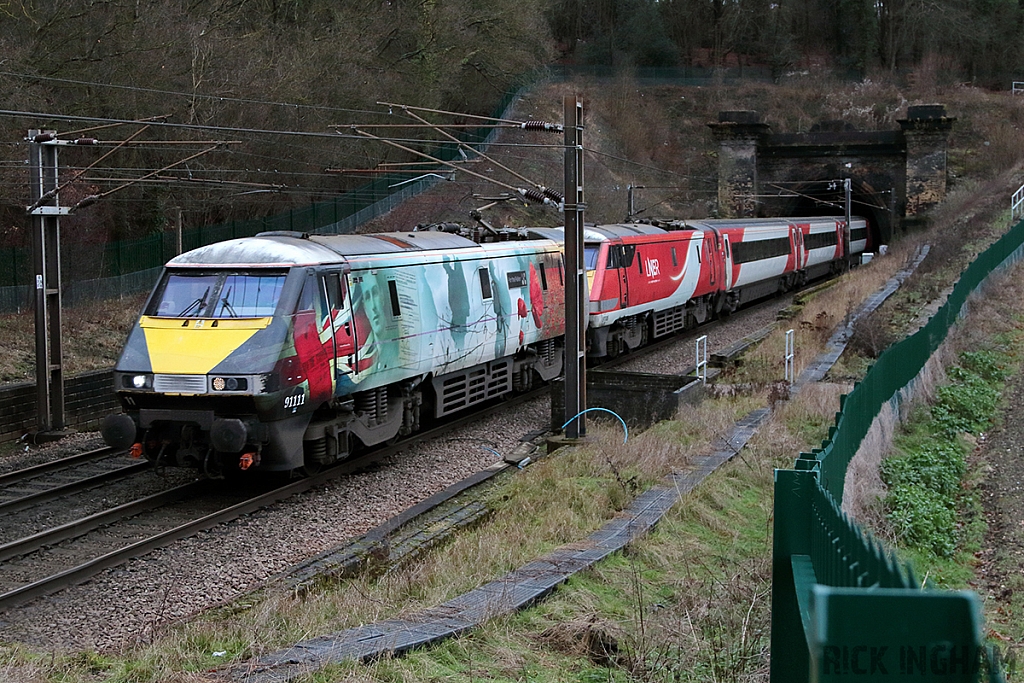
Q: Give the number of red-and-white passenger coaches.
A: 3